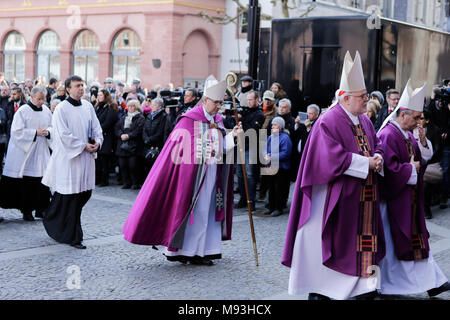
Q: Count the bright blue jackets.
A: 1